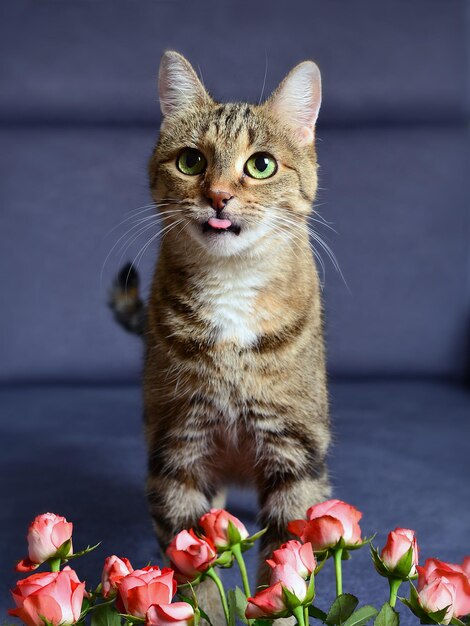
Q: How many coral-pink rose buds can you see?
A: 14